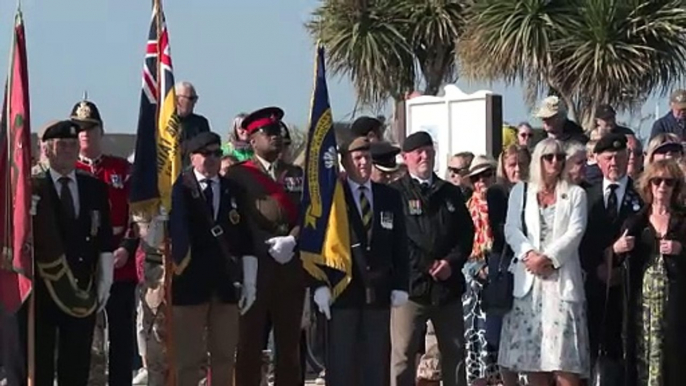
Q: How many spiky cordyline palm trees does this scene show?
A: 2